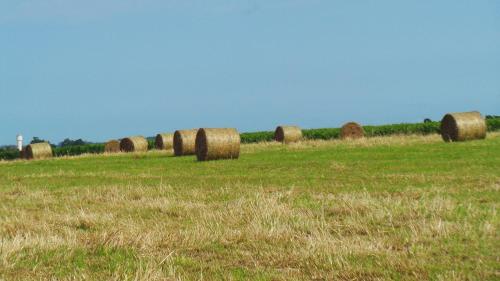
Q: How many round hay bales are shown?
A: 9